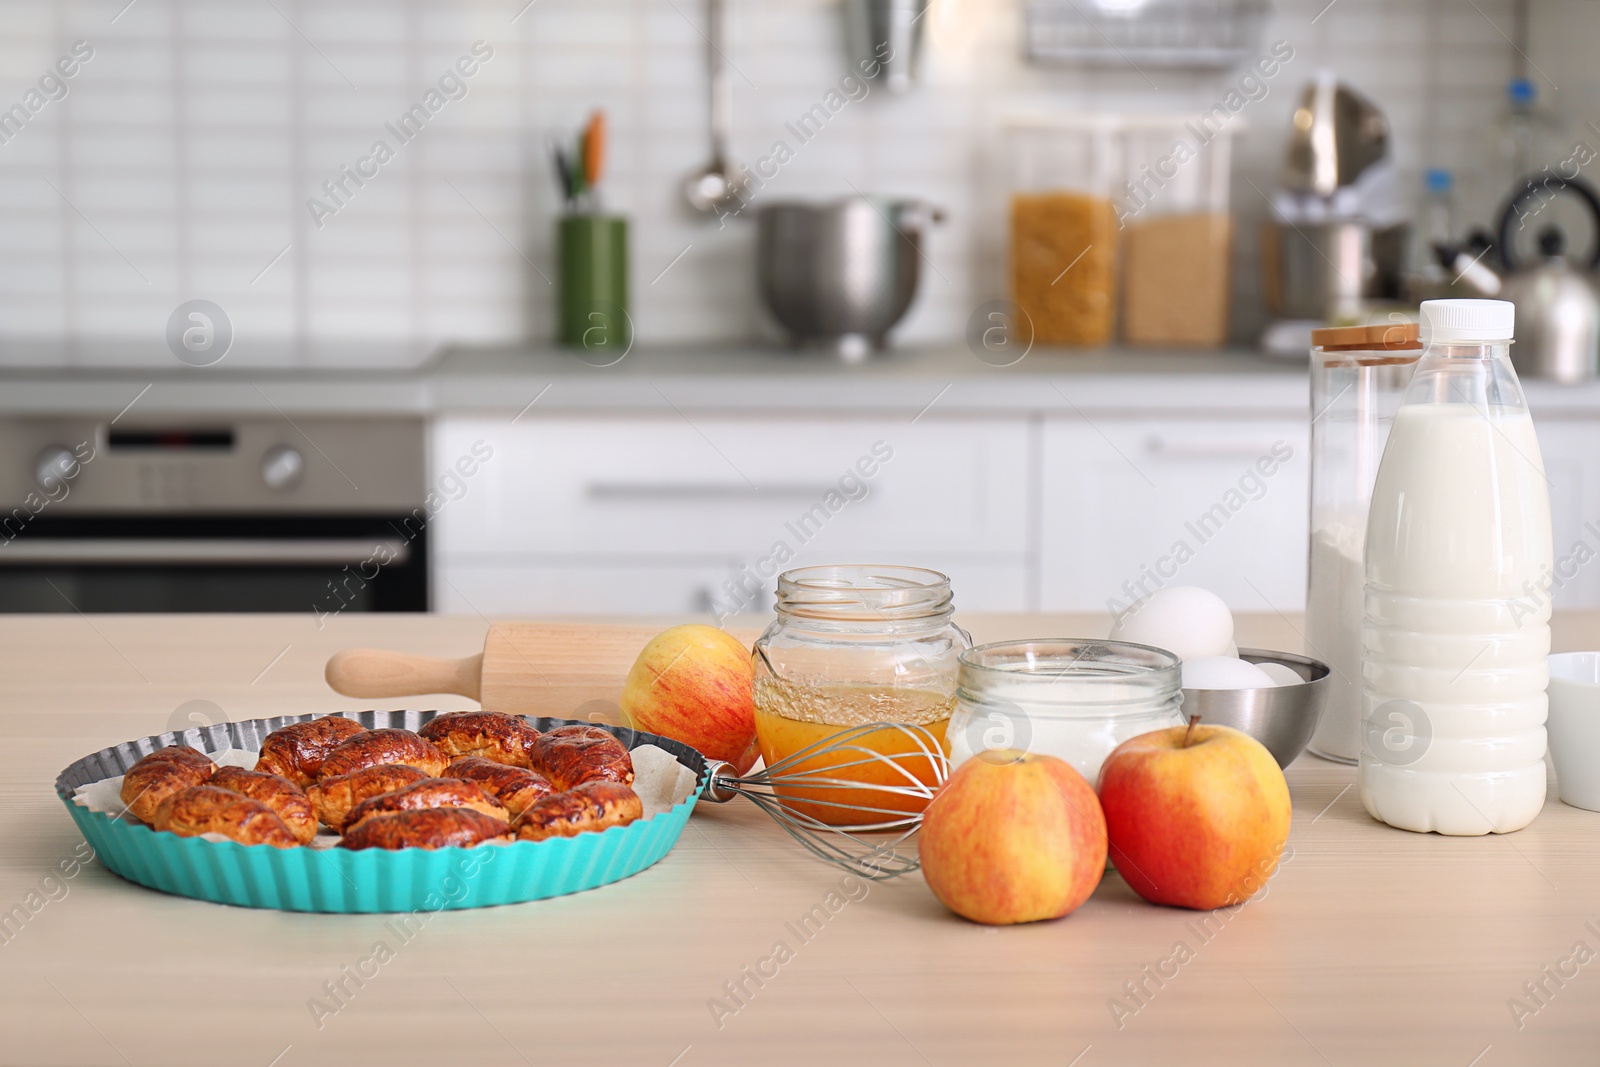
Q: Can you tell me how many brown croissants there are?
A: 12